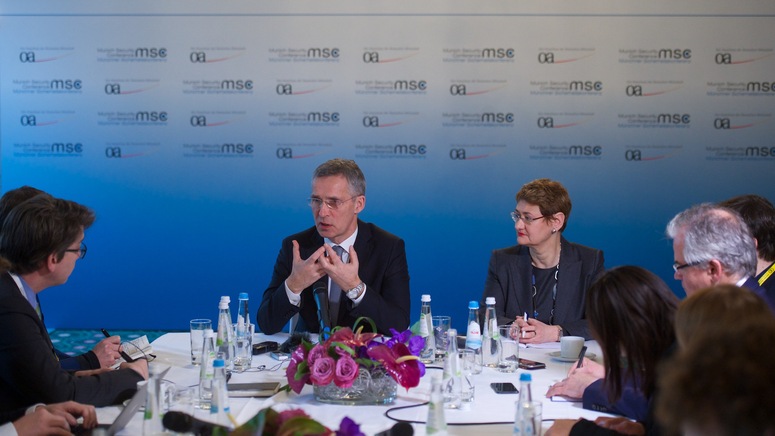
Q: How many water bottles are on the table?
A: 12